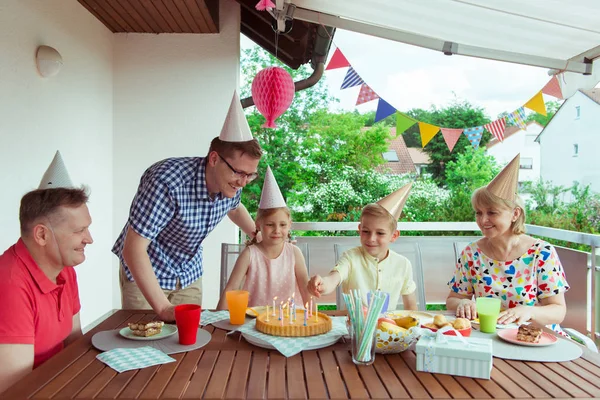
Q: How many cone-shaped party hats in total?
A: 5